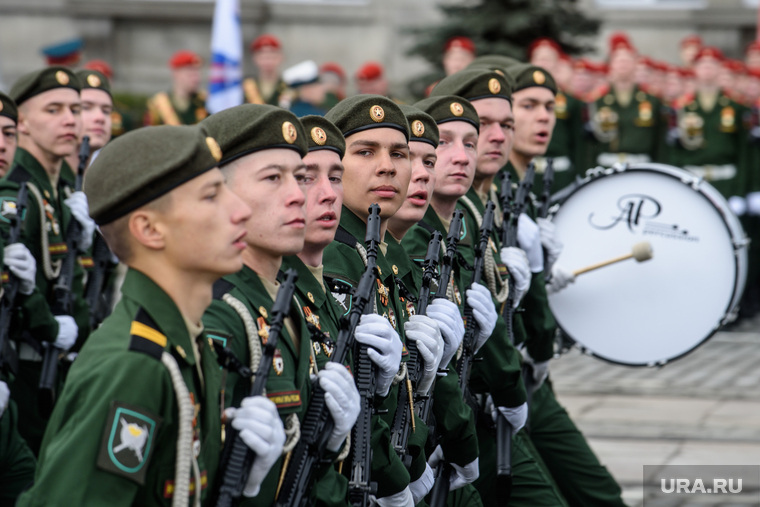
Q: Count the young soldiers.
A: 11